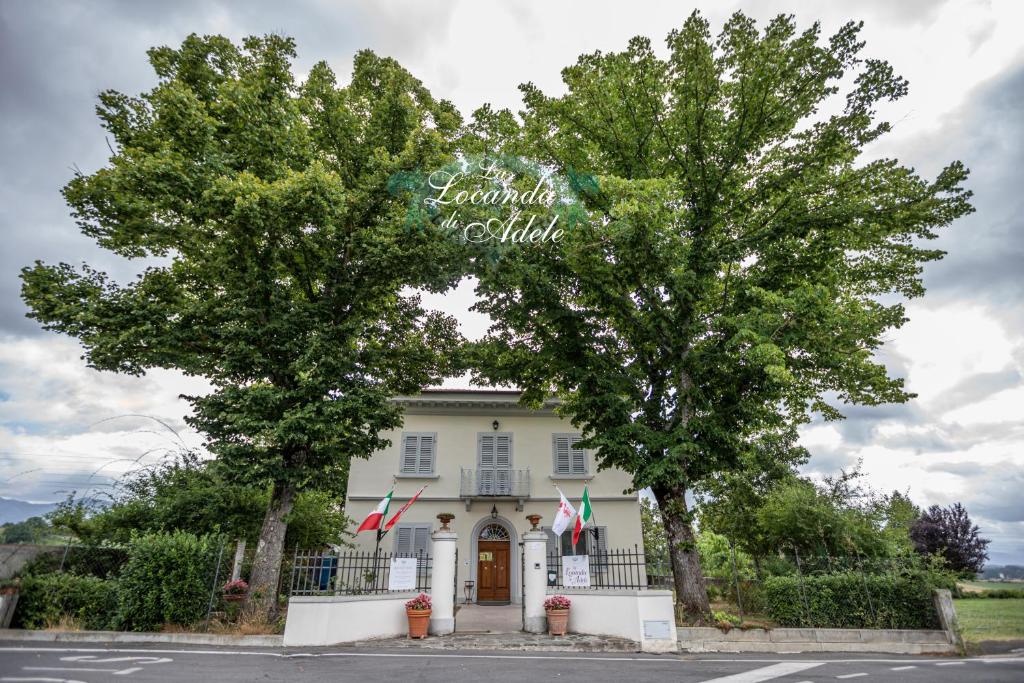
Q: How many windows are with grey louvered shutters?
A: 5